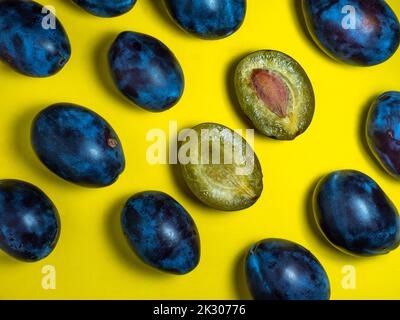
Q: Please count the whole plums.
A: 11